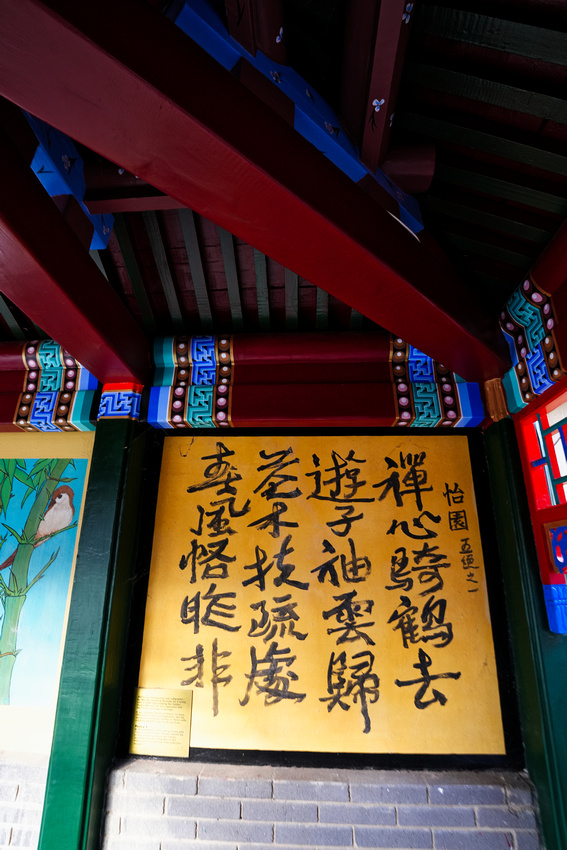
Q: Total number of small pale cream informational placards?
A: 1